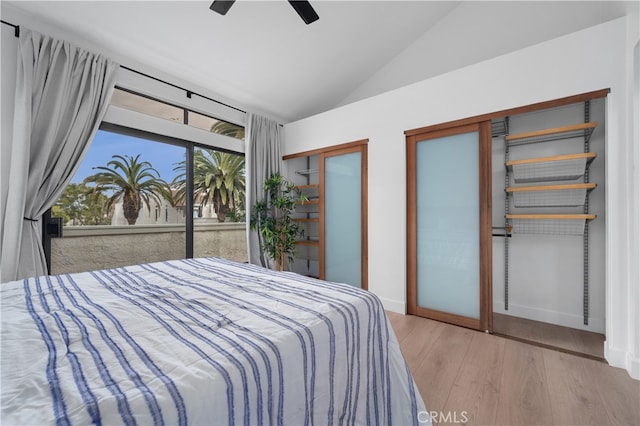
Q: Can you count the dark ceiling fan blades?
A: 2